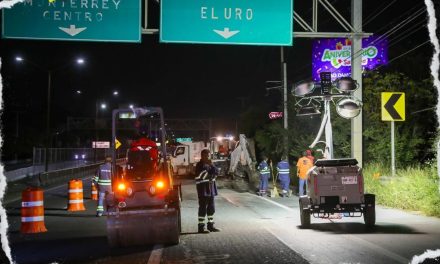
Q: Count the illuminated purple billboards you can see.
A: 1